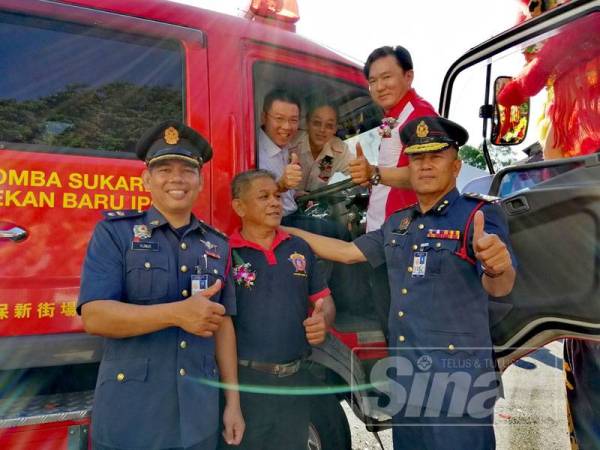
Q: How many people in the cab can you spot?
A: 2